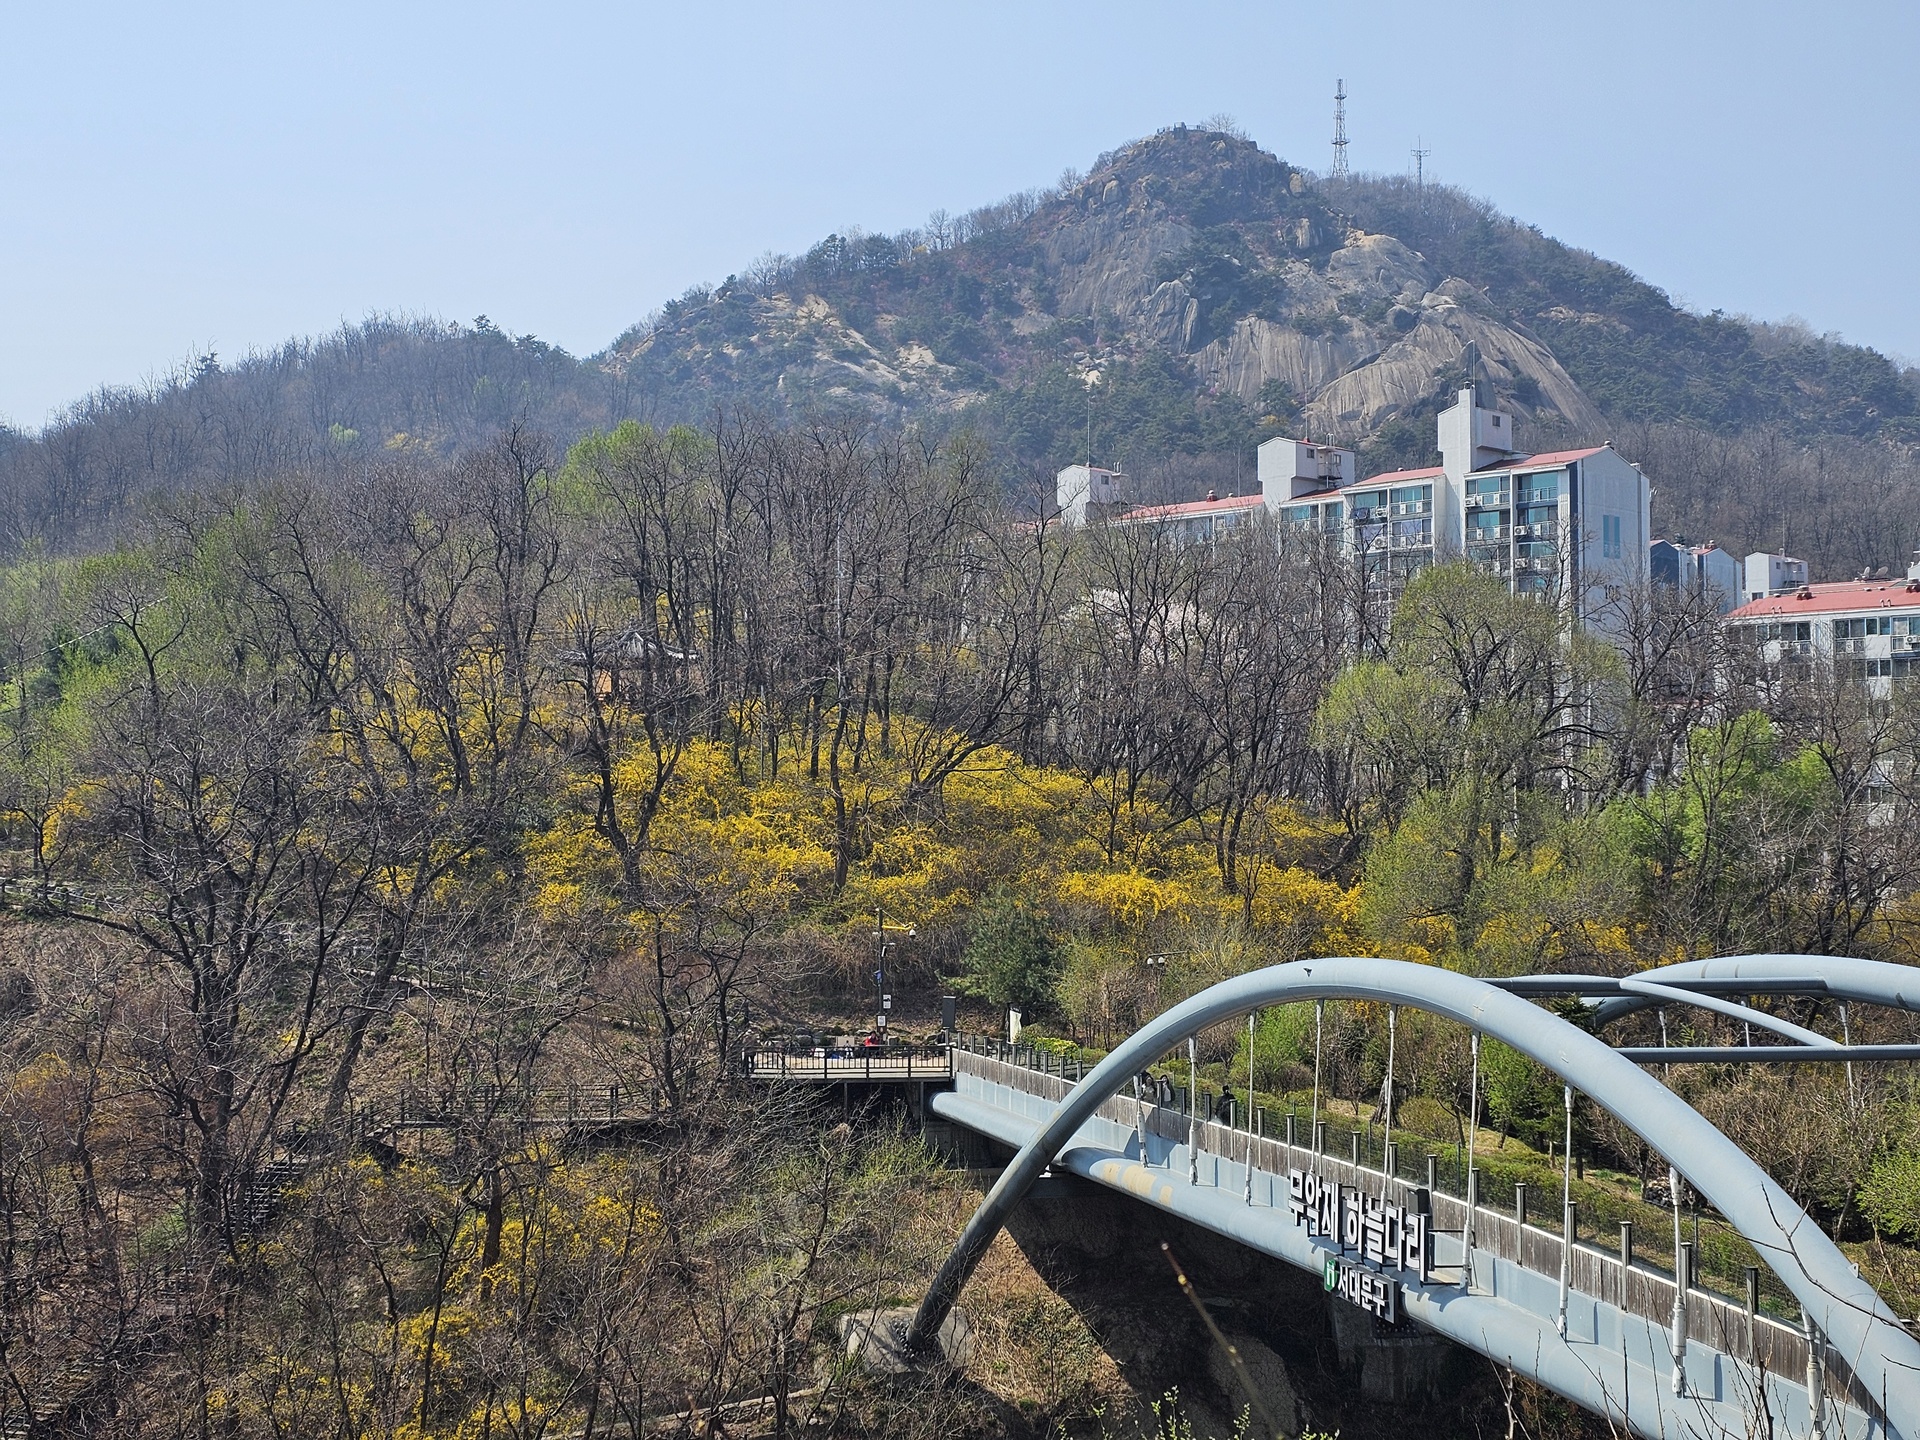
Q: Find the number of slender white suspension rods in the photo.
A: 12